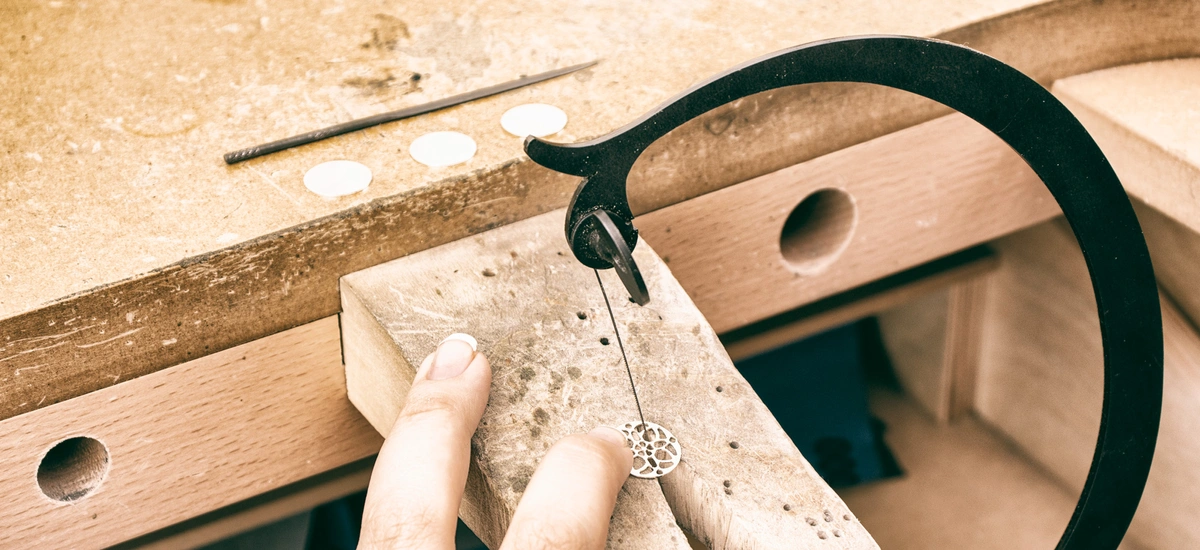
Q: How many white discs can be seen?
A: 3